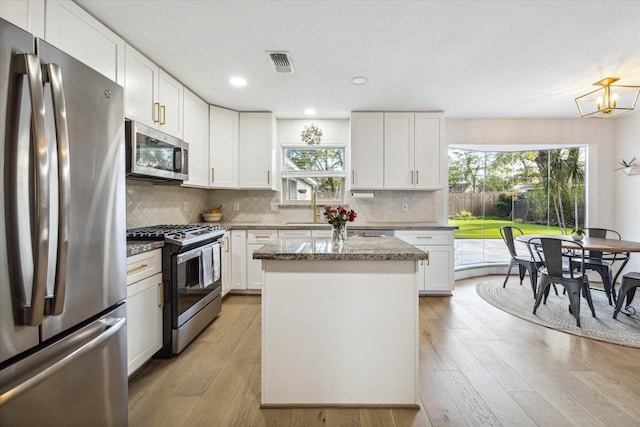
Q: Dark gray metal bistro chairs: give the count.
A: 4